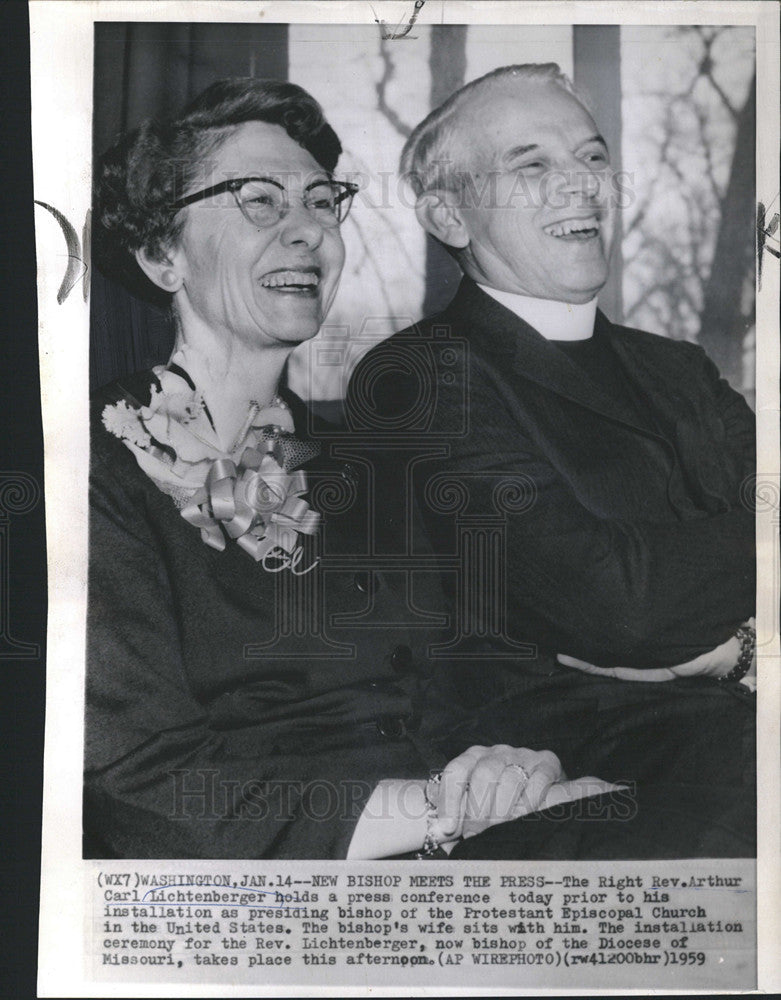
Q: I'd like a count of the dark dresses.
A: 1